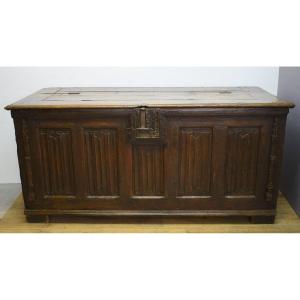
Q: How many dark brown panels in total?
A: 5